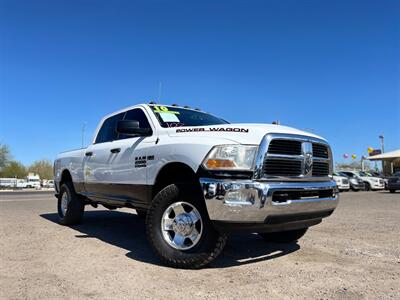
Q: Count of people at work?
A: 0